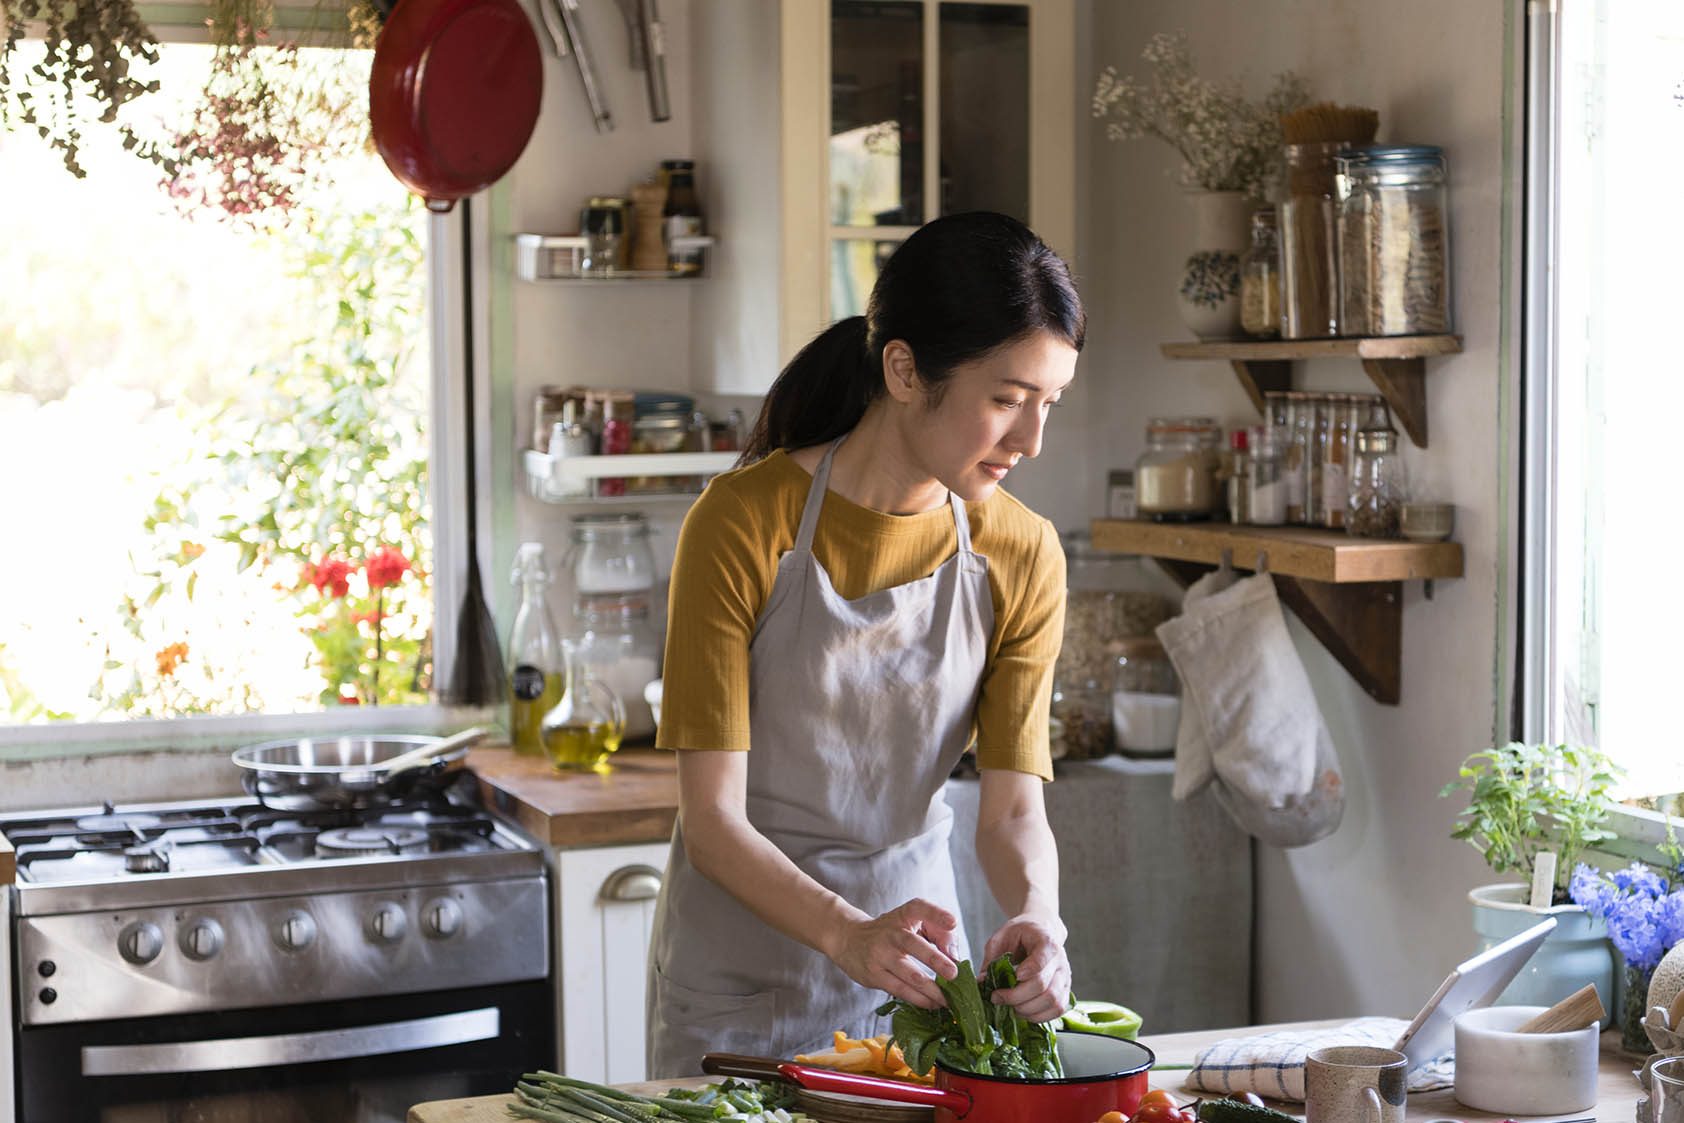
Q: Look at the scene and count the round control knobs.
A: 5